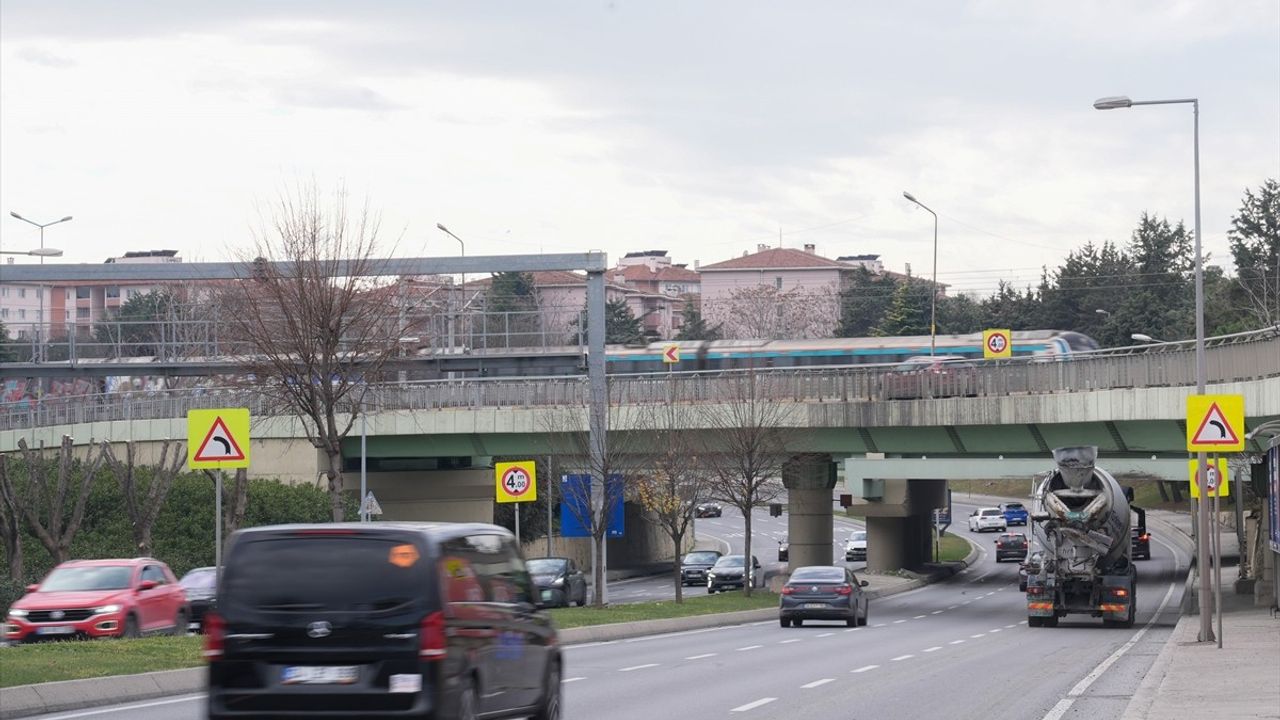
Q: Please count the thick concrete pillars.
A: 2